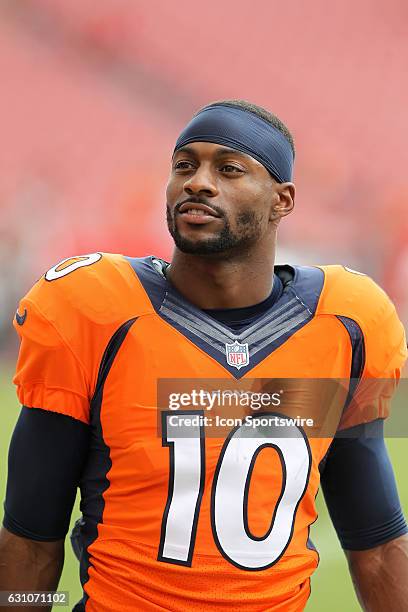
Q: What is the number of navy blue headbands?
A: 1